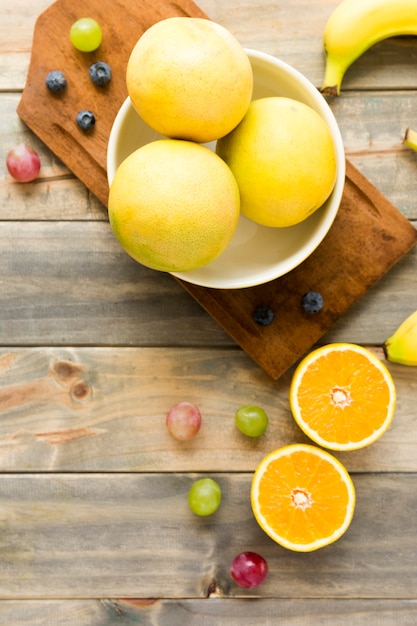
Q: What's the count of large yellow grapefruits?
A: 3